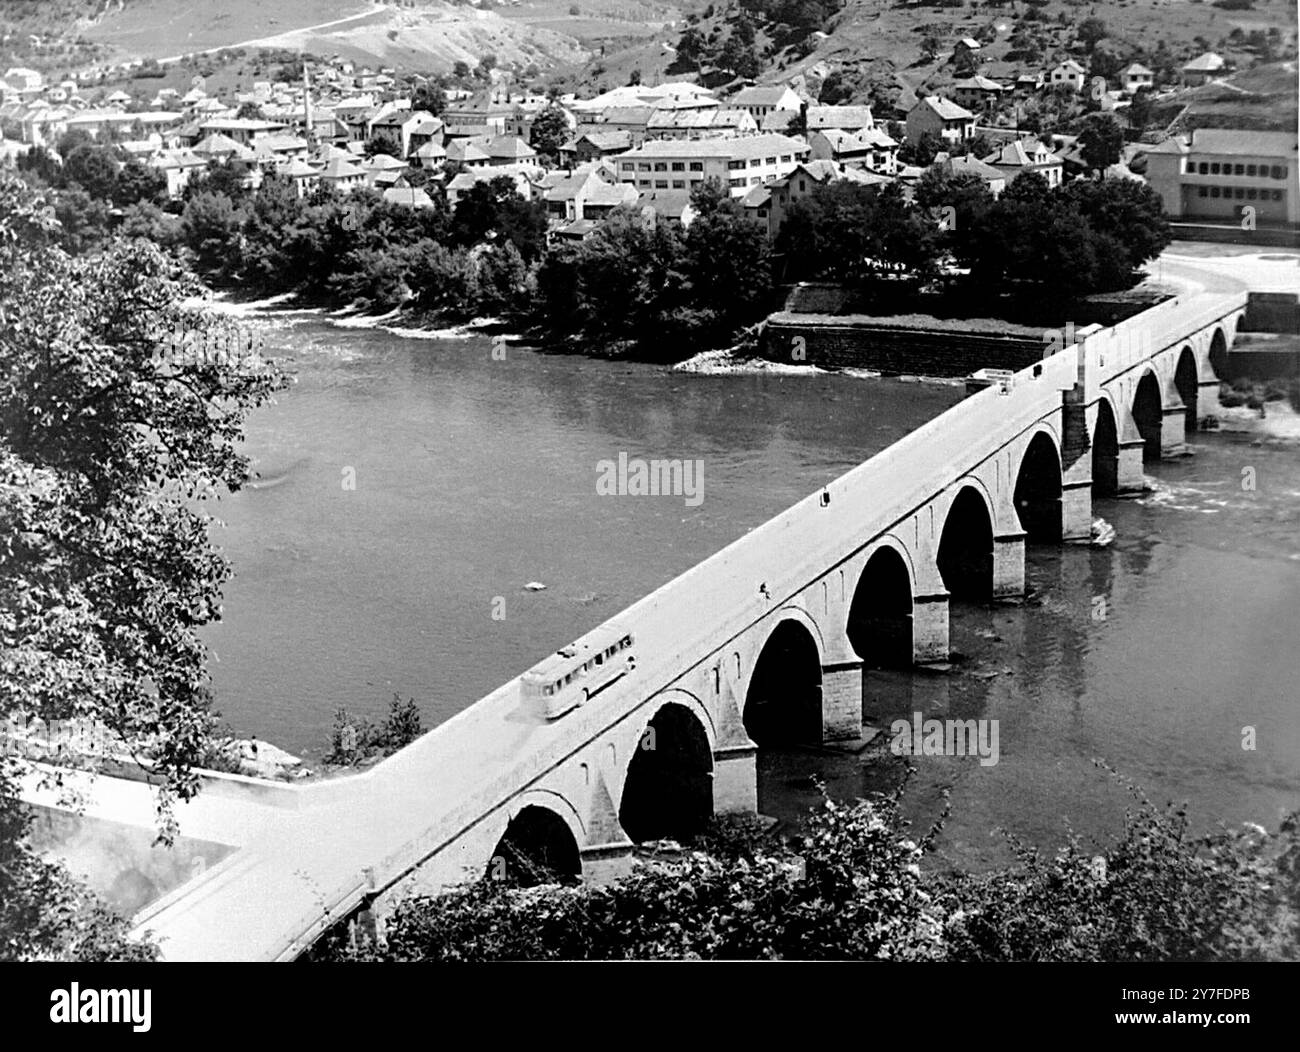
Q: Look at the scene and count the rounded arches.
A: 11